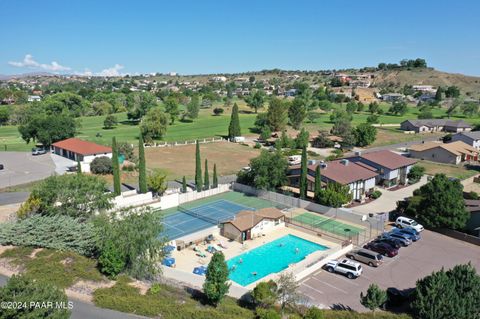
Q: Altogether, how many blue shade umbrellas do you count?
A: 3